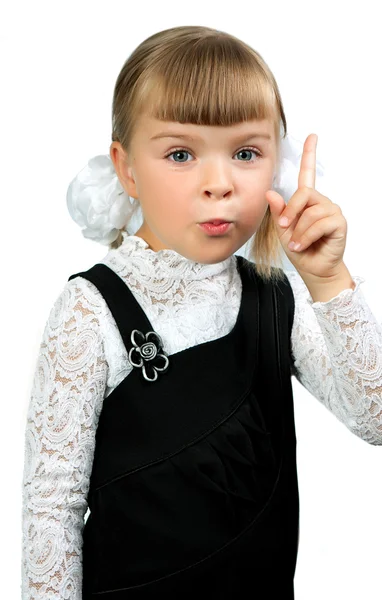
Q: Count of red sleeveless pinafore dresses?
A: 0